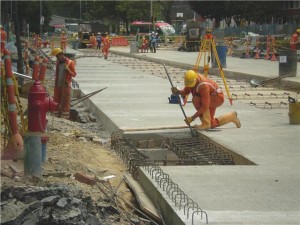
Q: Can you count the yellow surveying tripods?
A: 1